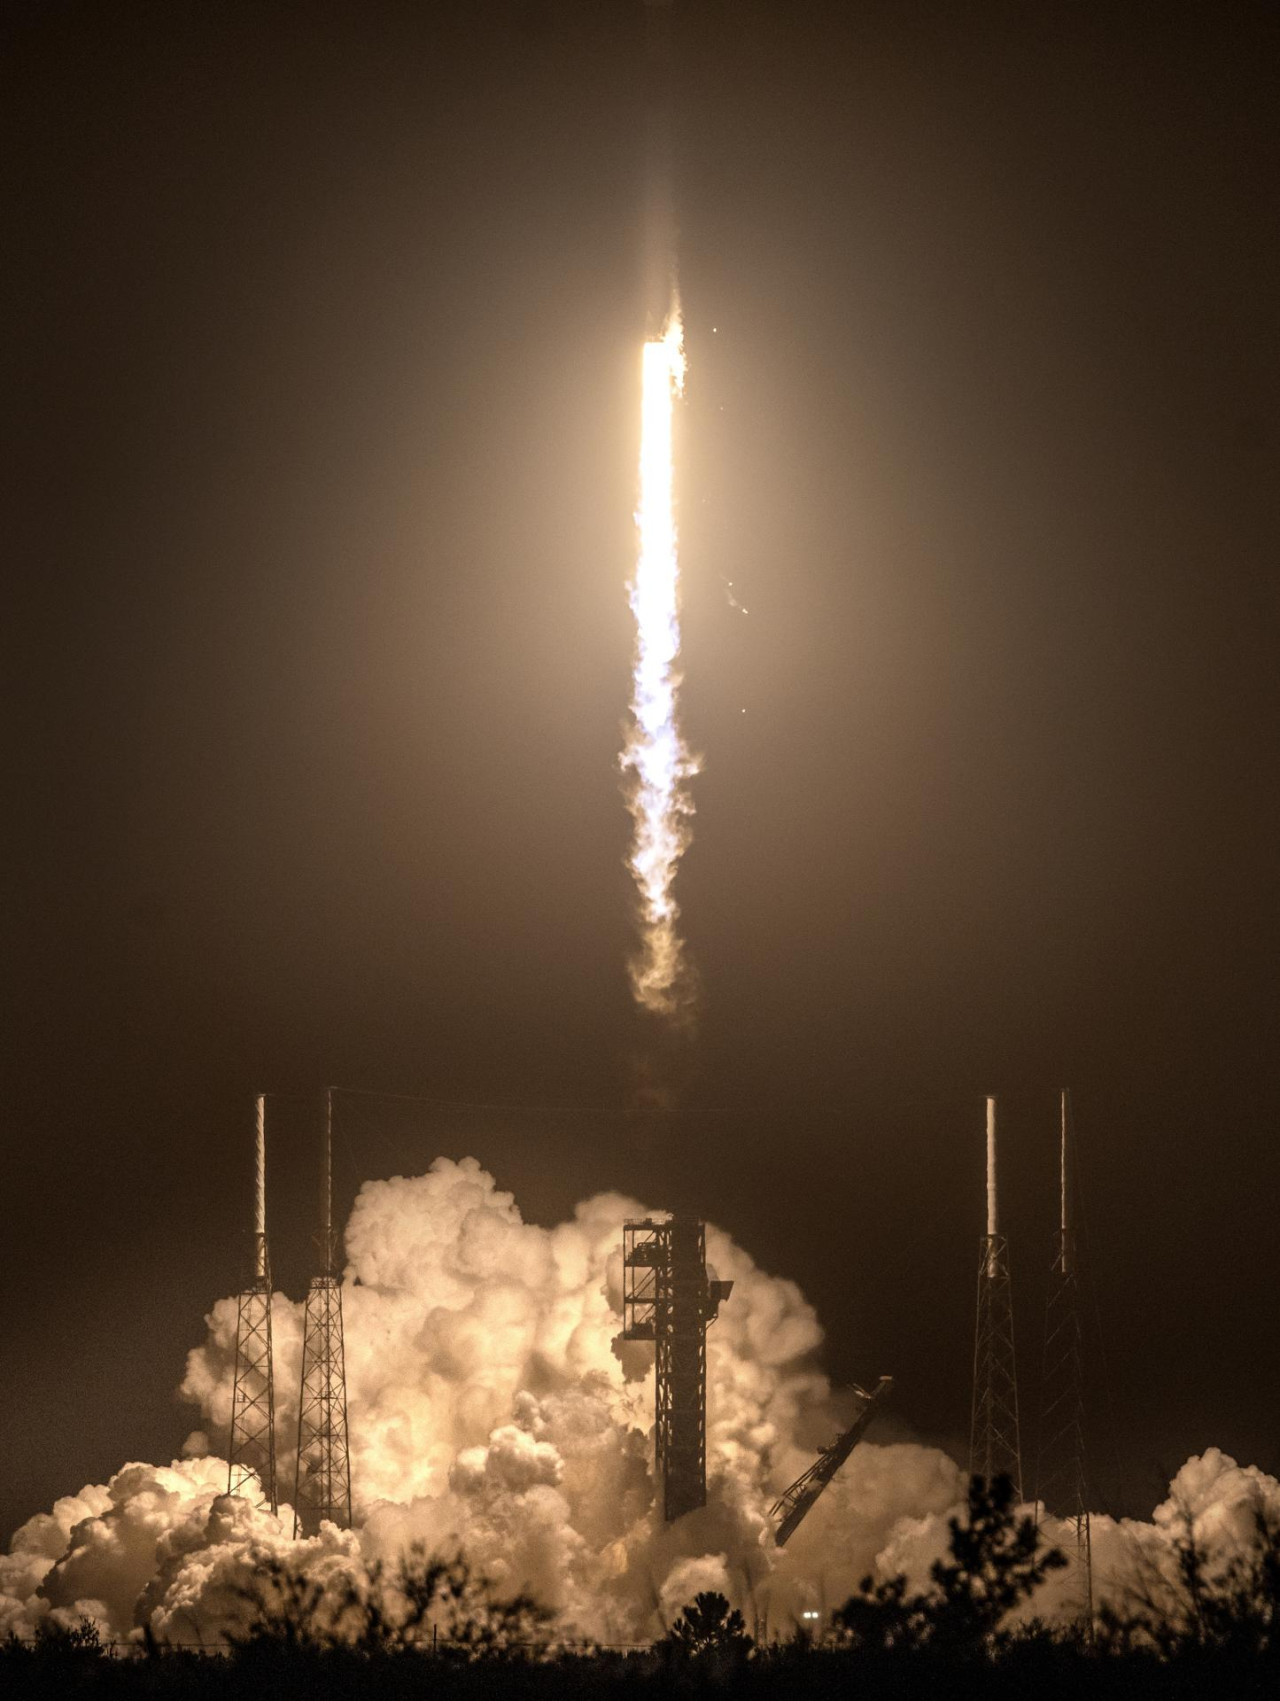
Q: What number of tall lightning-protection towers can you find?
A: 4